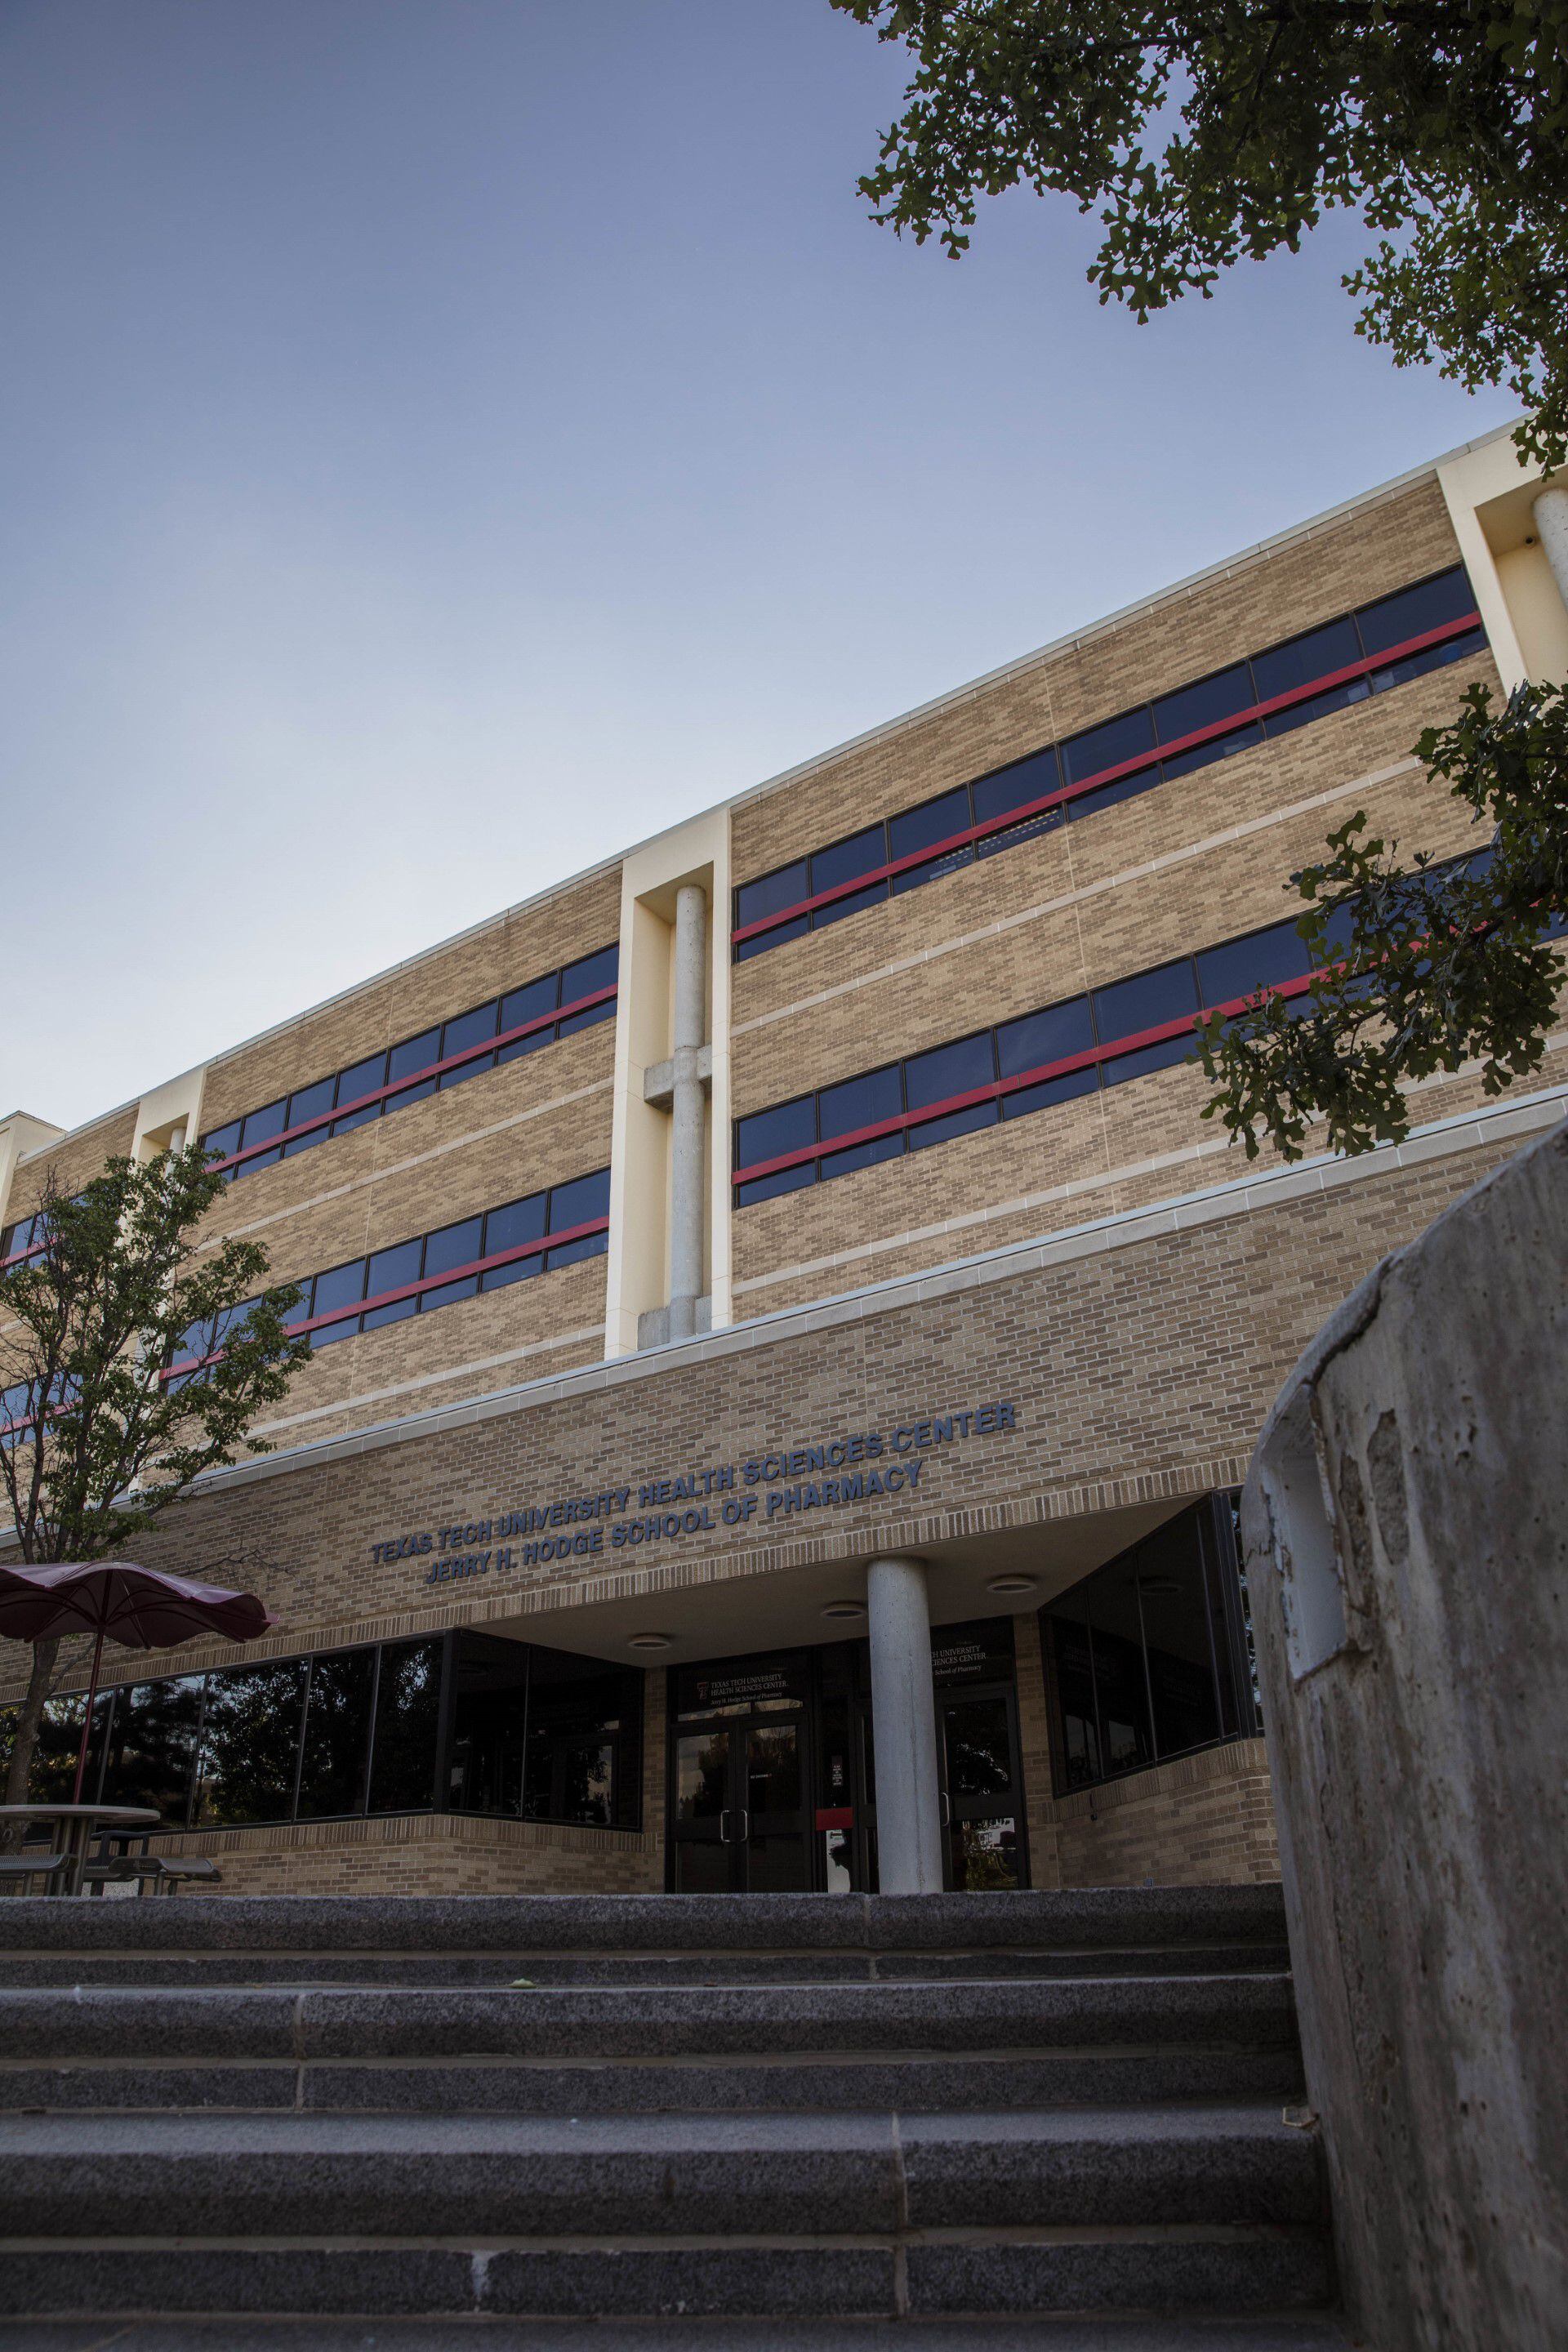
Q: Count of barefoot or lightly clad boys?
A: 0